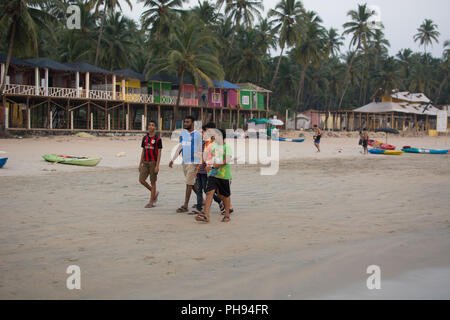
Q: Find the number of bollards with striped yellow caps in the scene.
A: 0